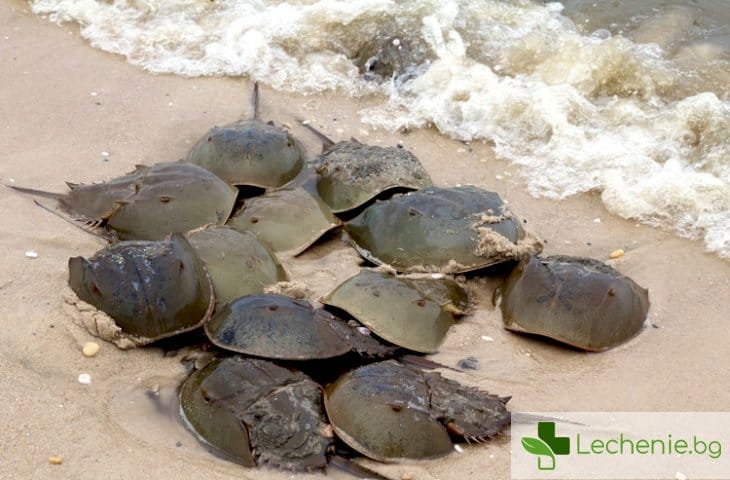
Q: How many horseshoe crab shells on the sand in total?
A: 12